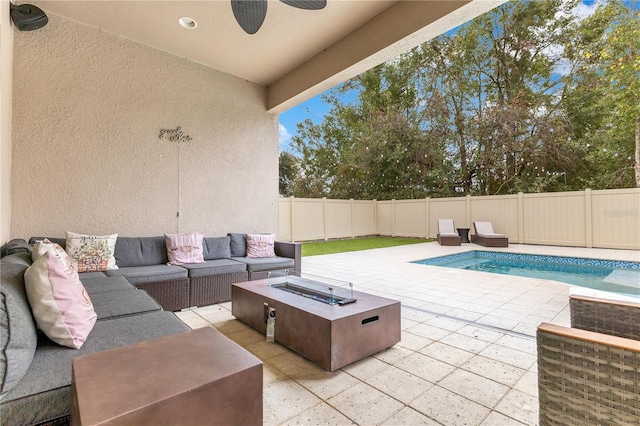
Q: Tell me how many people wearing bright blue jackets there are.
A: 0